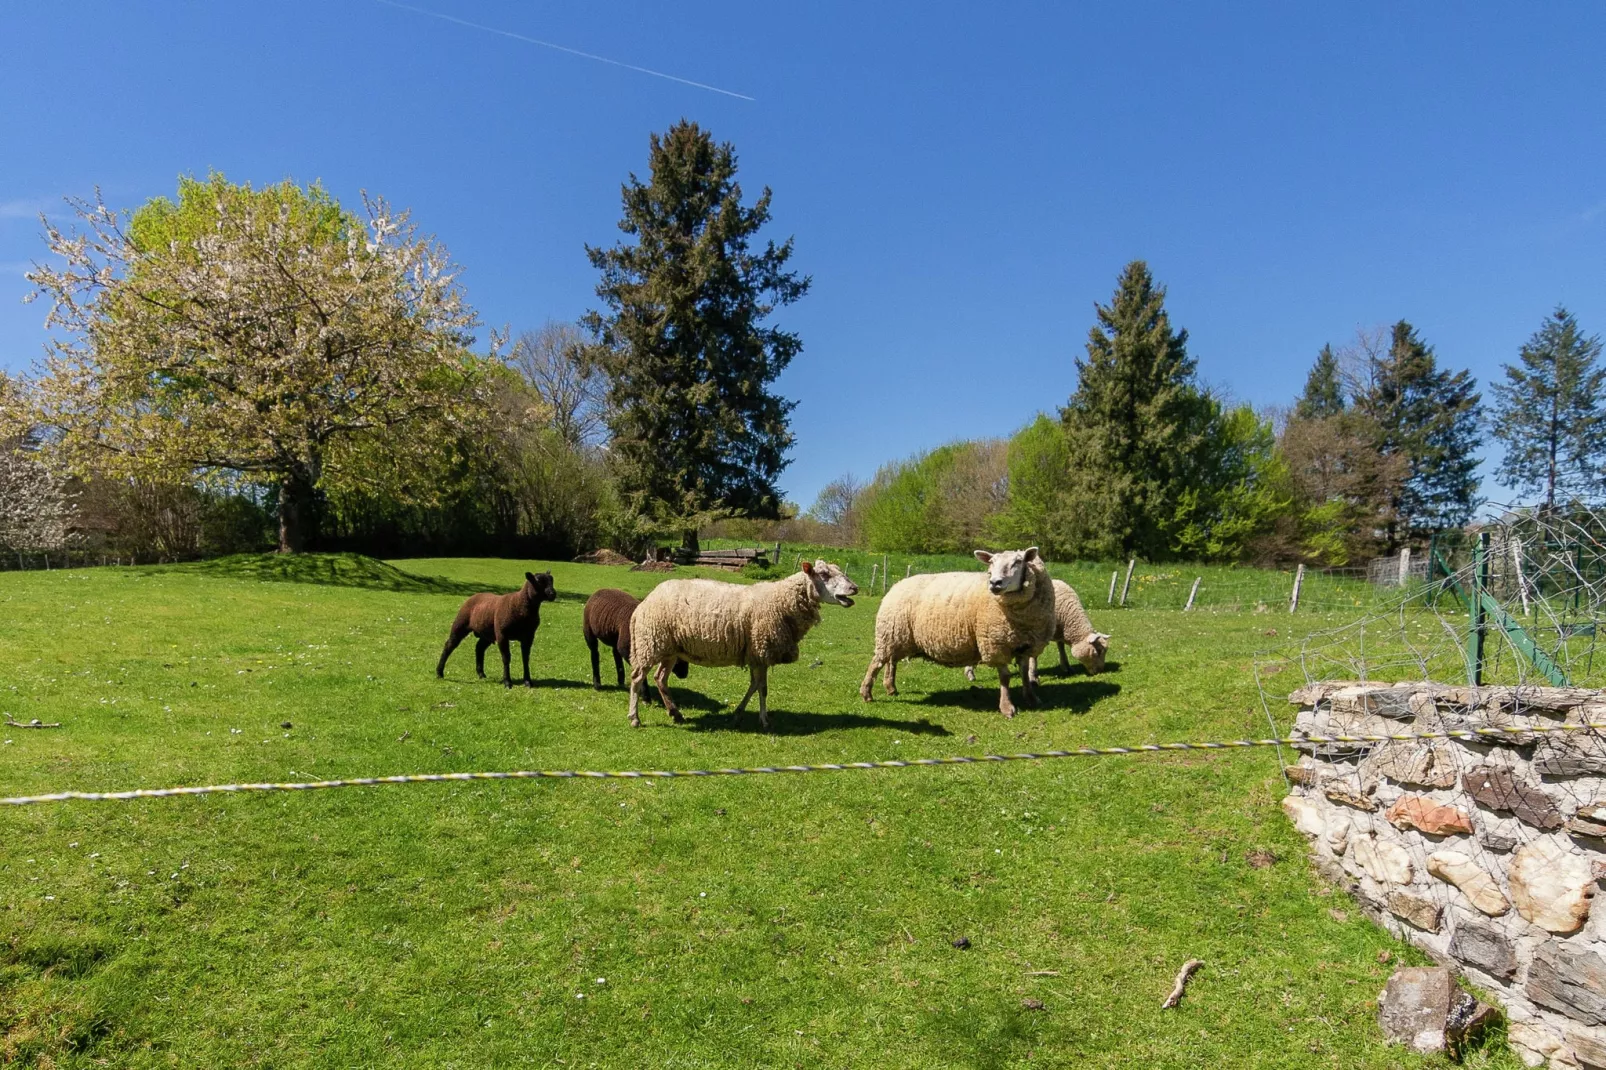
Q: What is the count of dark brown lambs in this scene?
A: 2